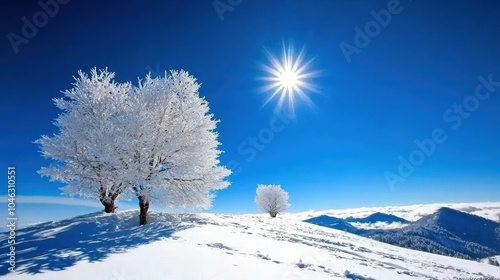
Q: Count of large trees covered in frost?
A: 2